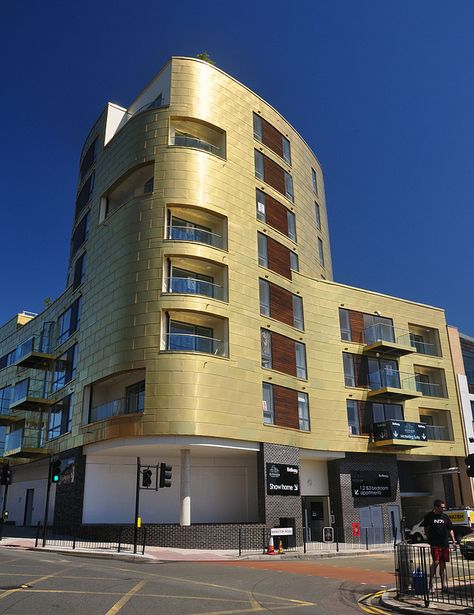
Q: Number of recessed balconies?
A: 9